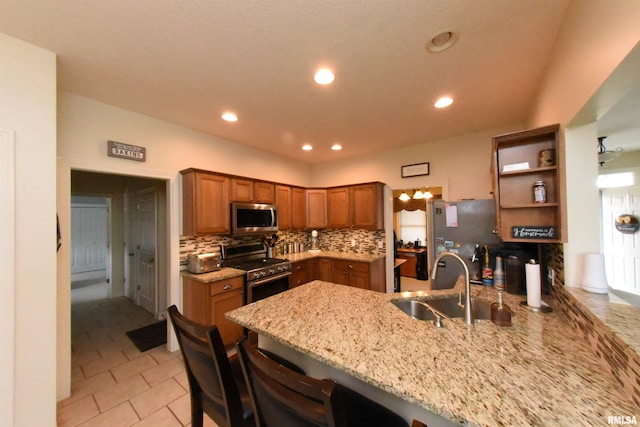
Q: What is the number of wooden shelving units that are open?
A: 1